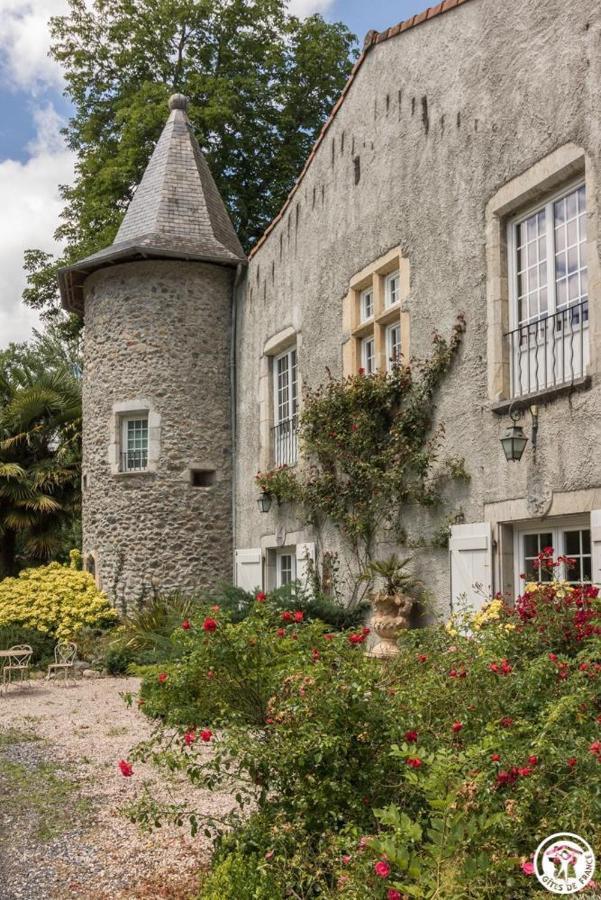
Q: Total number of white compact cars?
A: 0